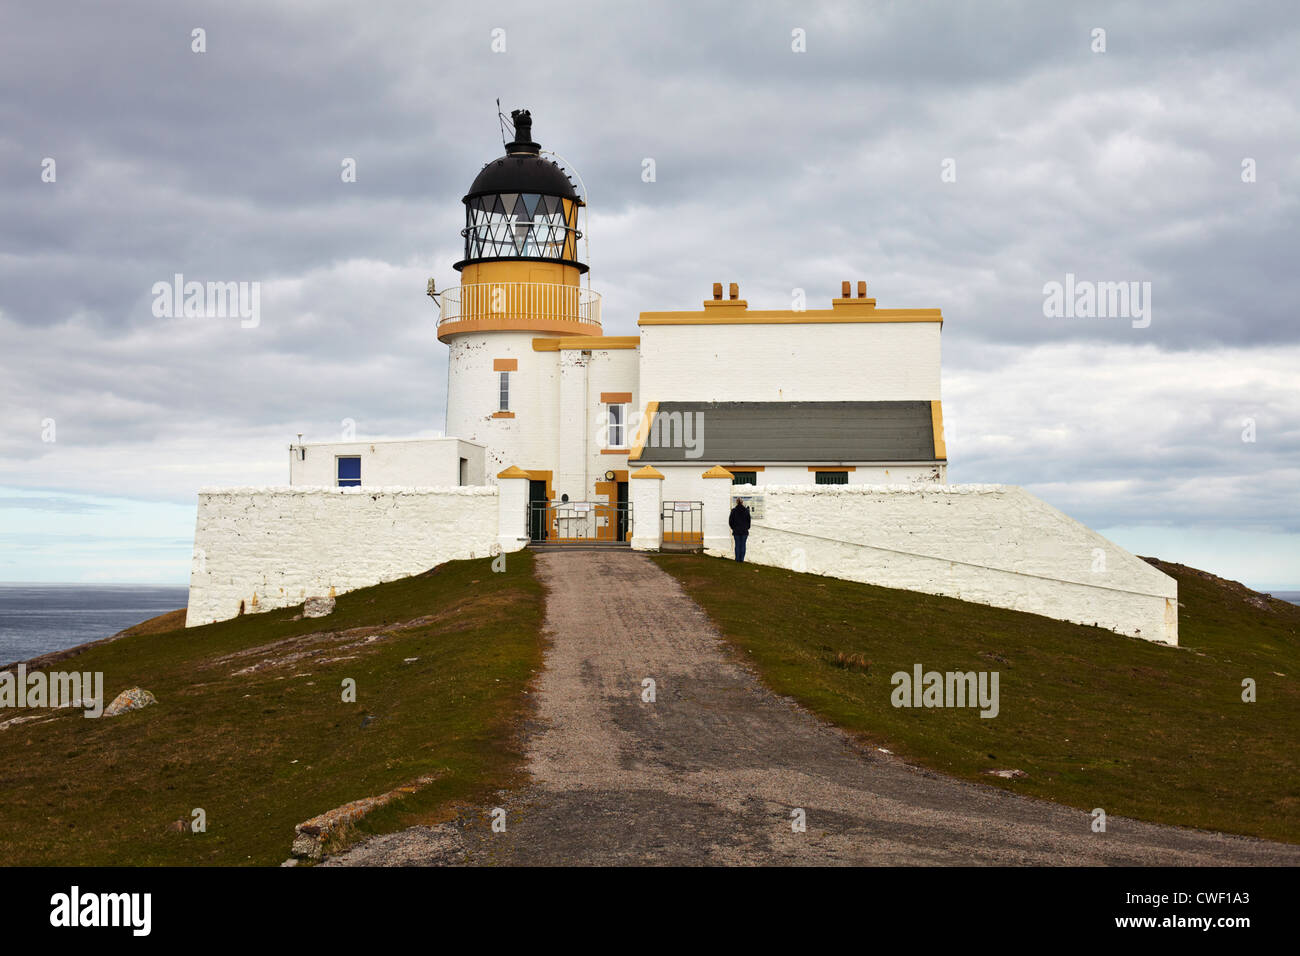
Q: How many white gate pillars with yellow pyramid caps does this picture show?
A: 3